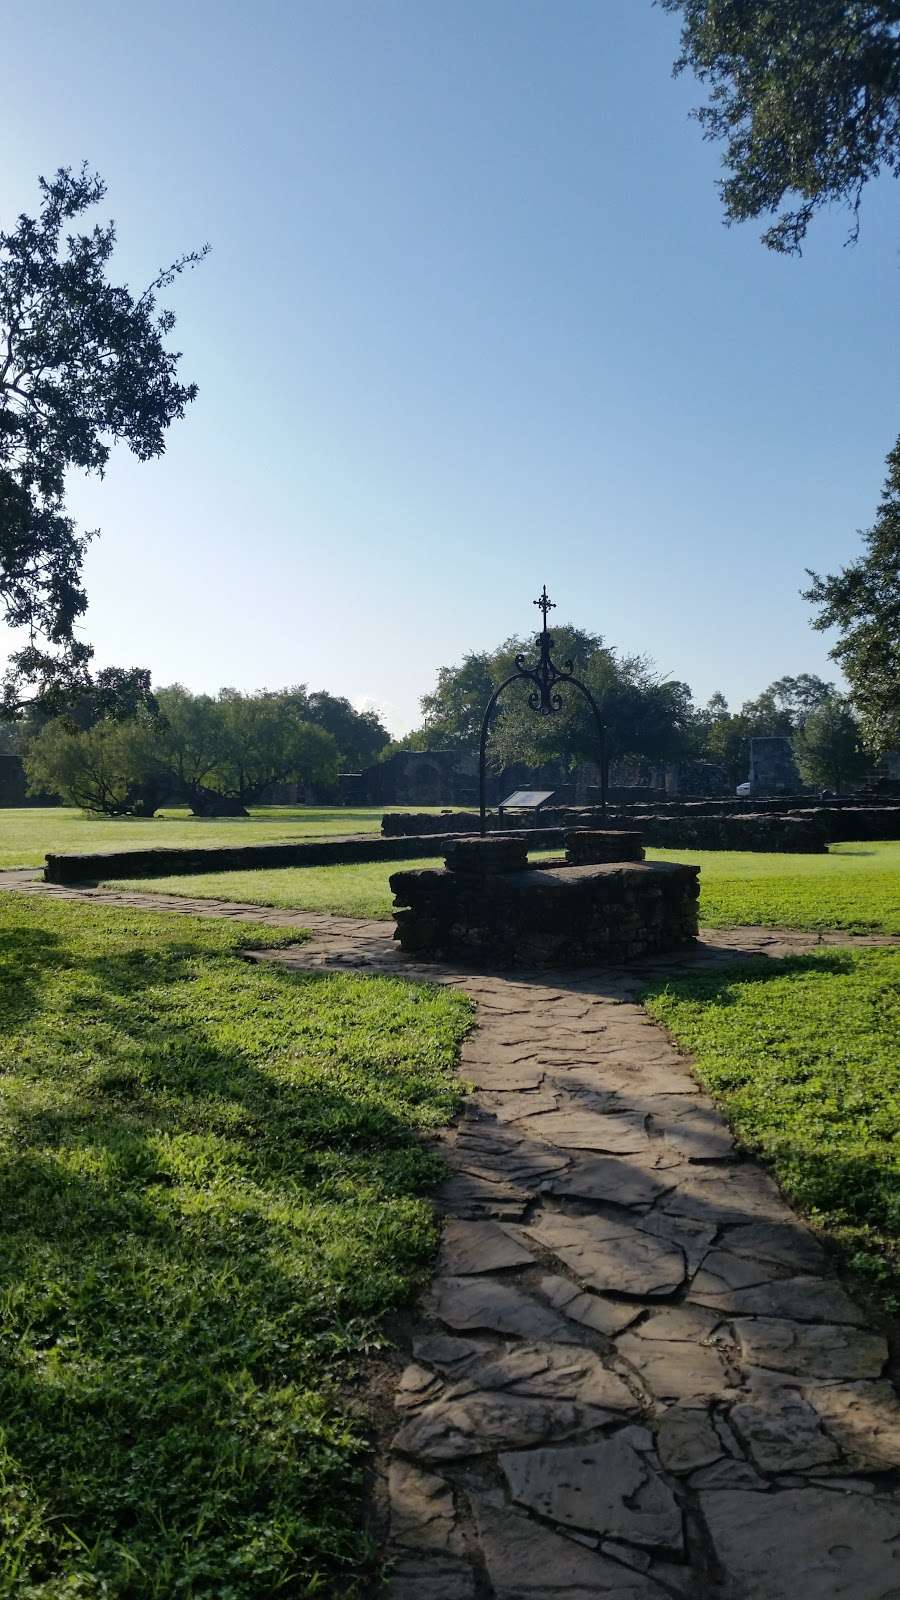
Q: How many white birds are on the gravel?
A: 0